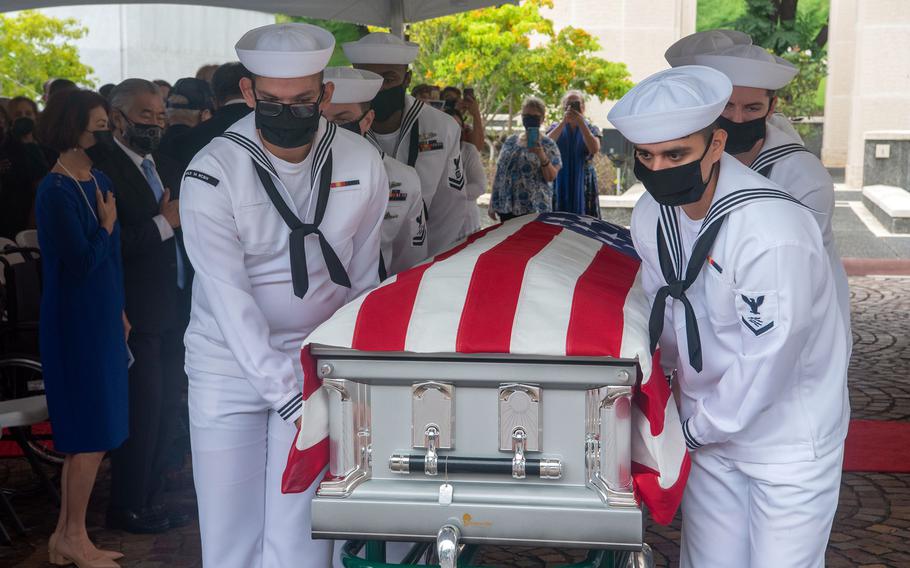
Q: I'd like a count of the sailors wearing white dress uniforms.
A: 6